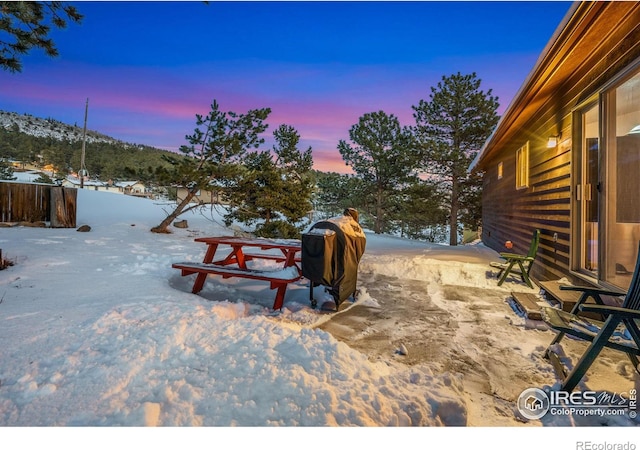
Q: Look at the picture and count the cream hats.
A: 0